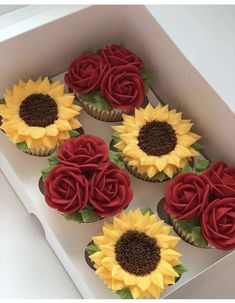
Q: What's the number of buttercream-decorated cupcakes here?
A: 6